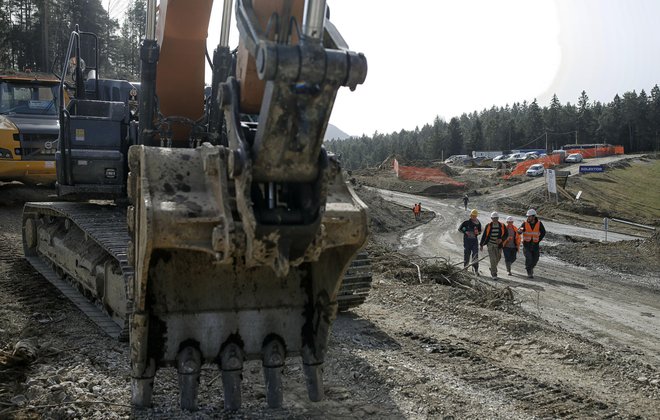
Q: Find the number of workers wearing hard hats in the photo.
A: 4